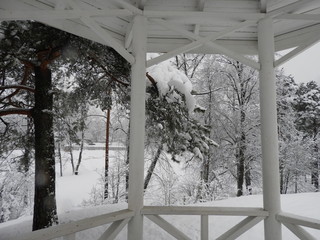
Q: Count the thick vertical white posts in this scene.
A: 2